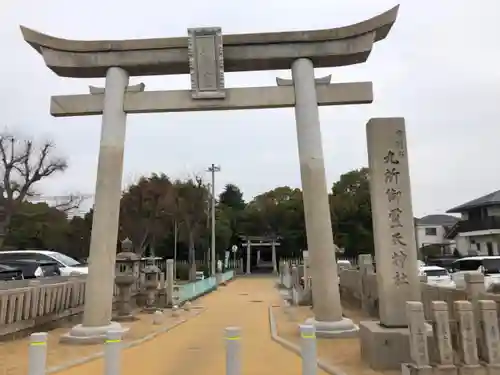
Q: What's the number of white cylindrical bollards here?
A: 4